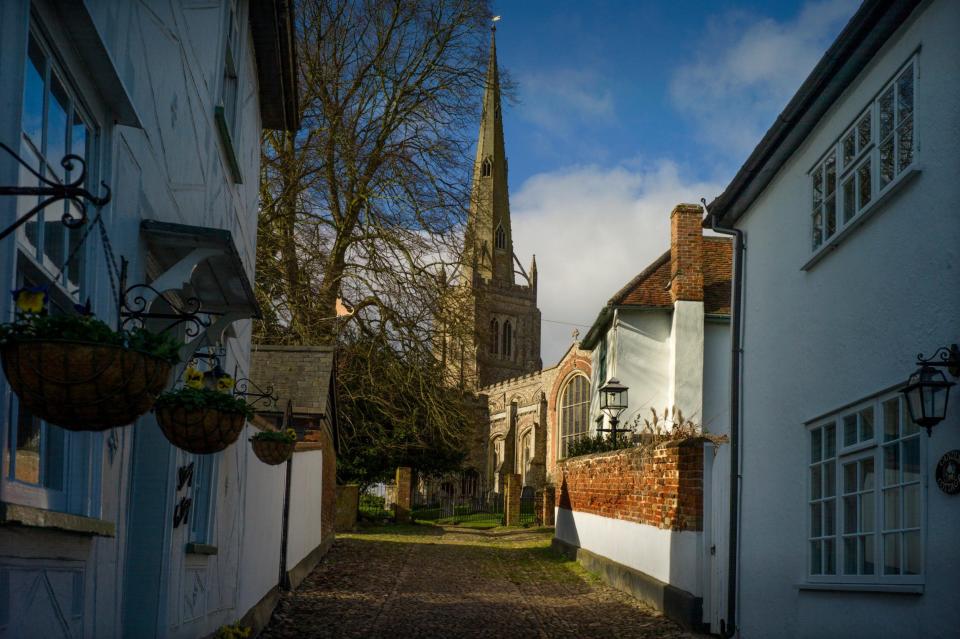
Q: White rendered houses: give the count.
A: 3